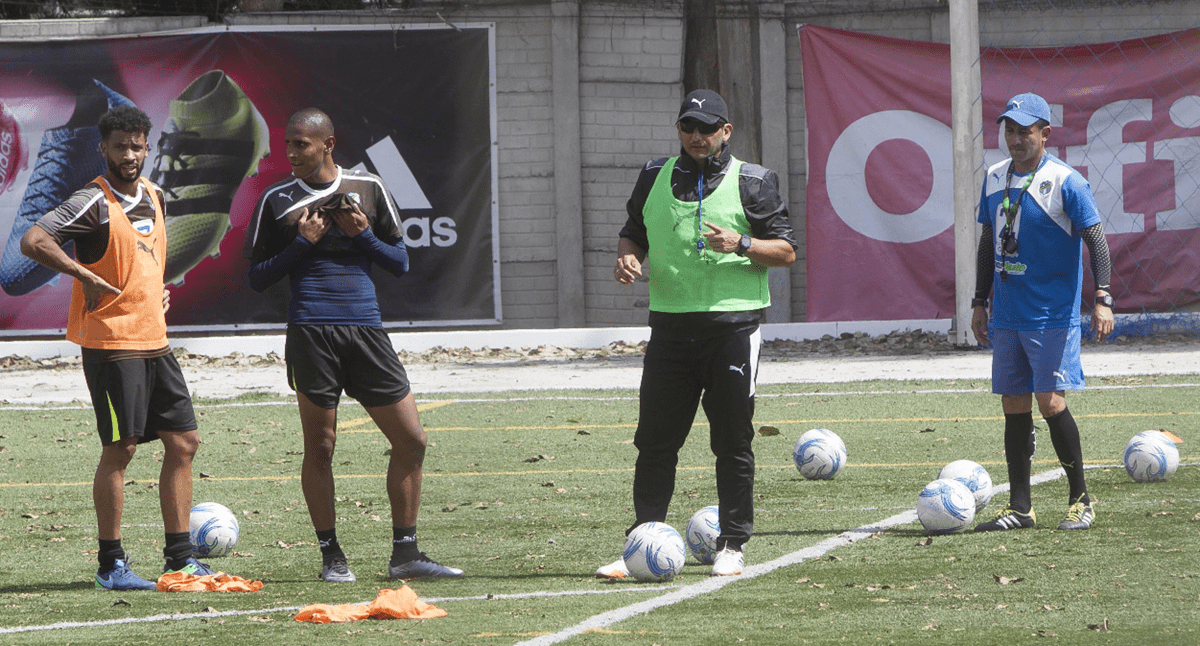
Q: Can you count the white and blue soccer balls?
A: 7